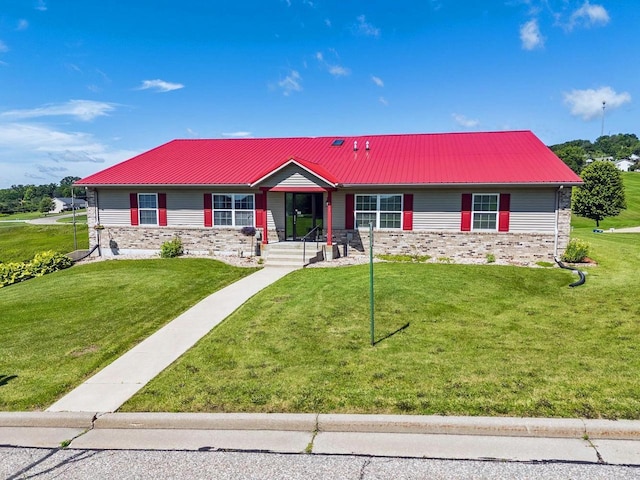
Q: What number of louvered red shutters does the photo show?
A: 8